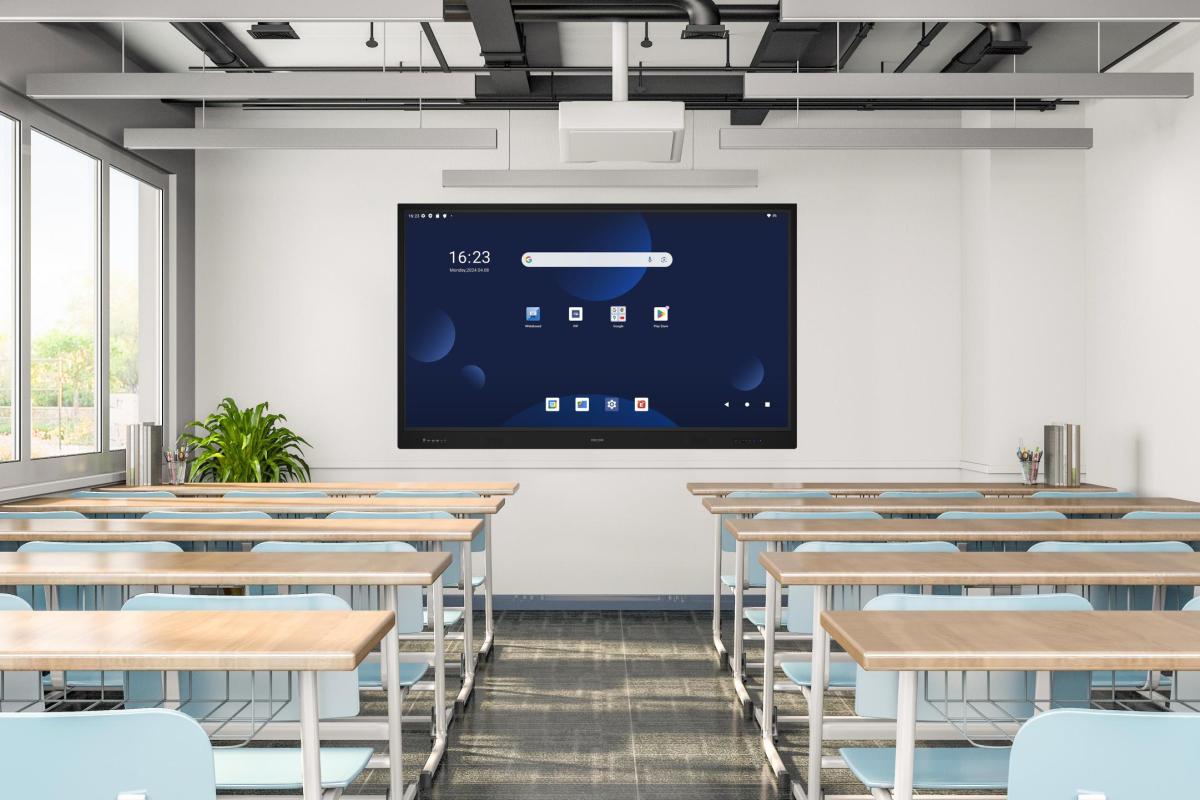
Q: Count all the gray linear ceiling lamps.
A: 7